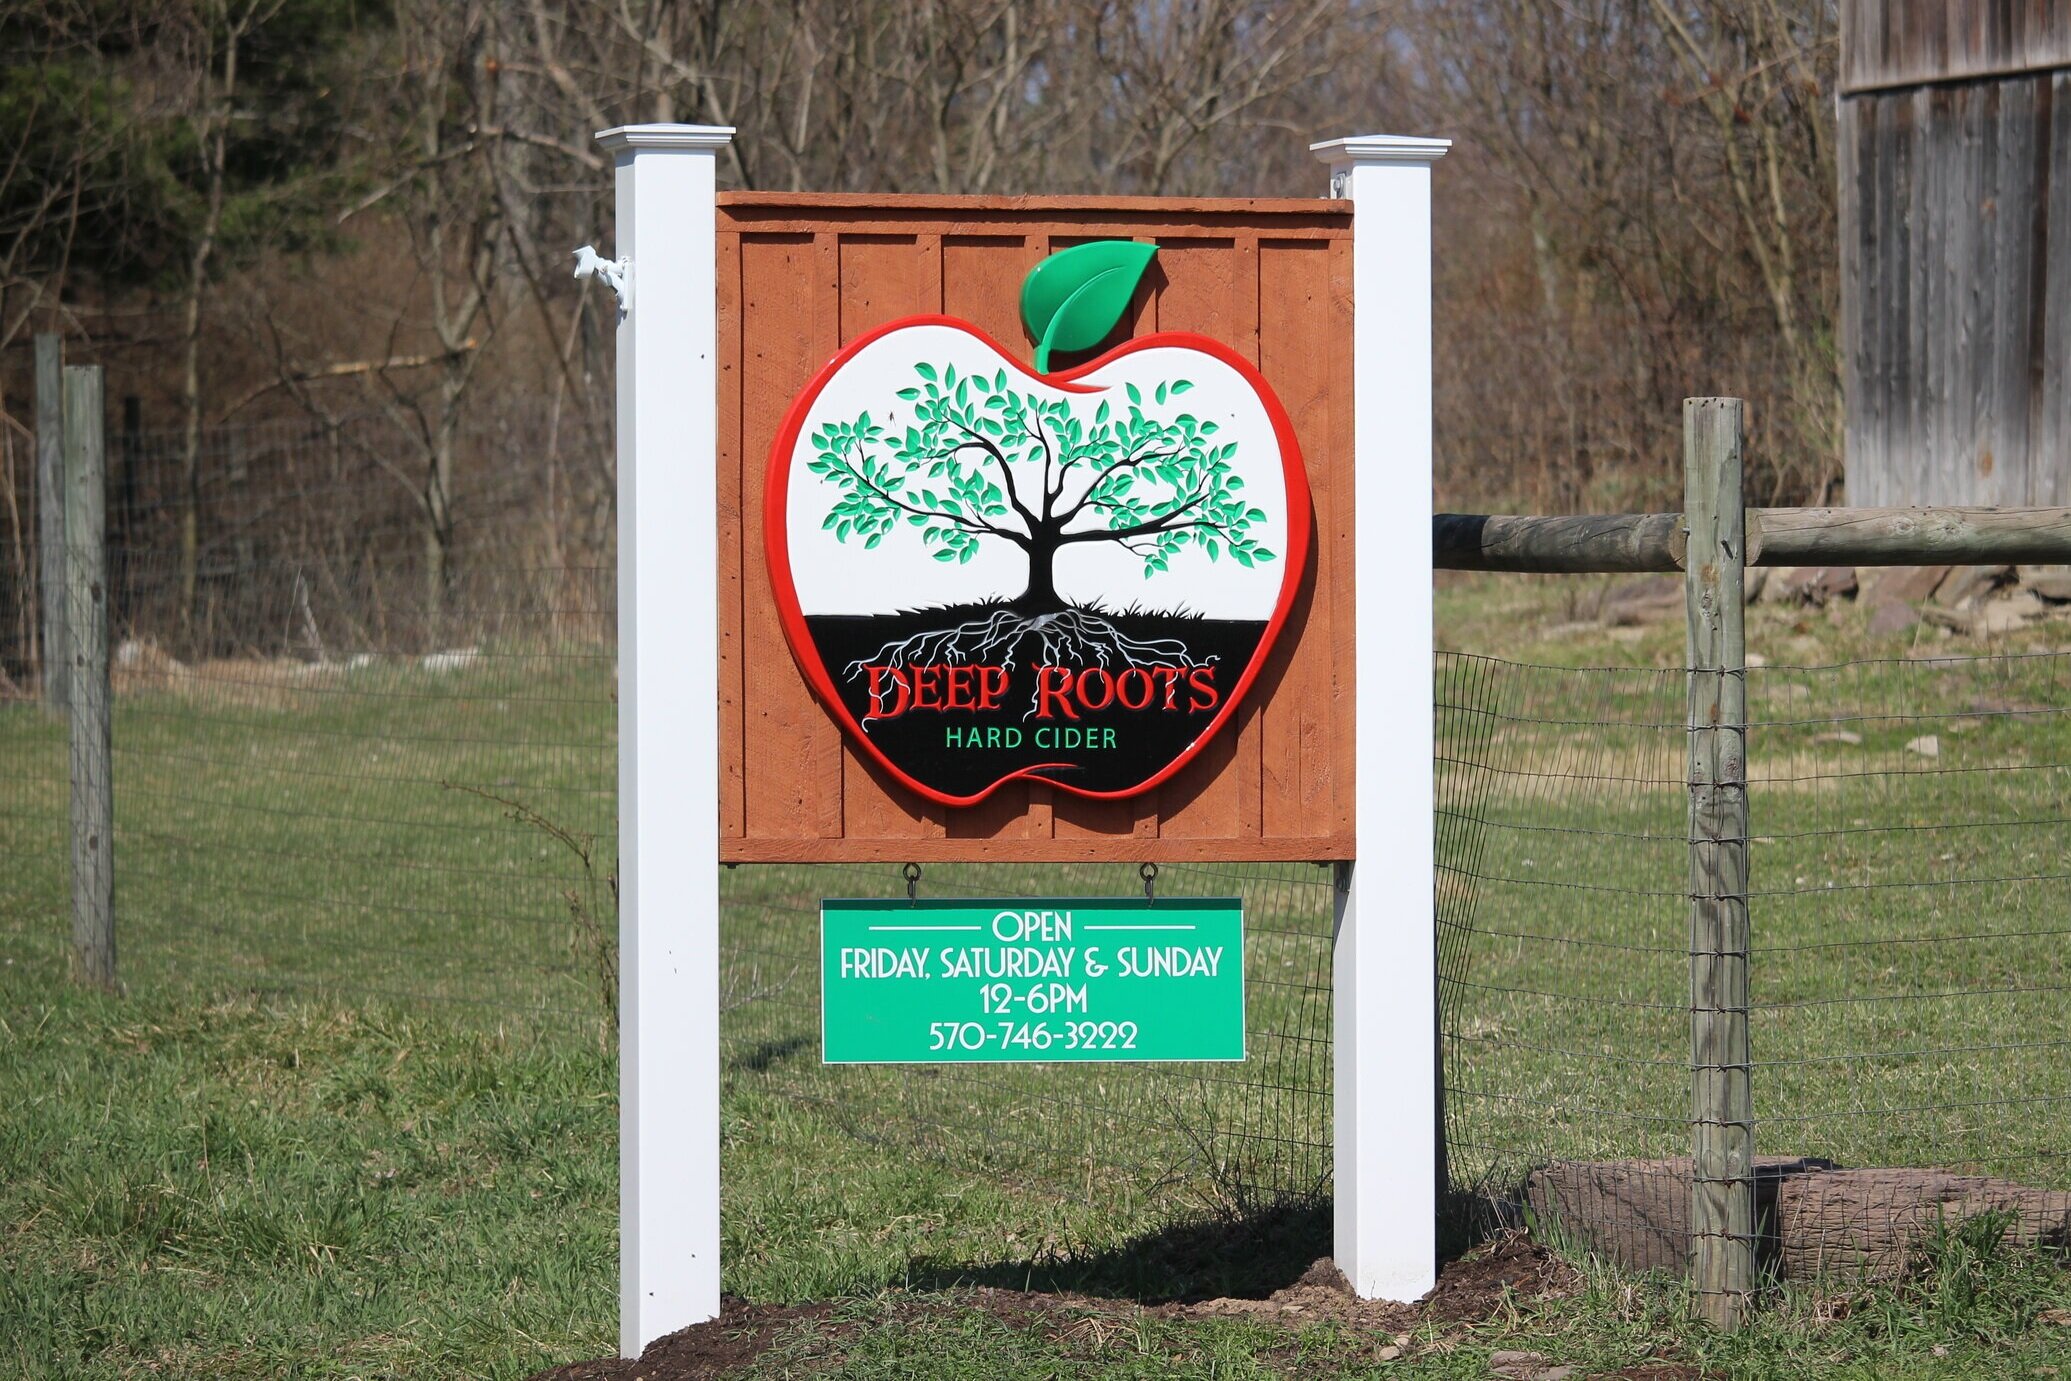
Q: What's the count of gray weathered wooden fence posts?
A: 3